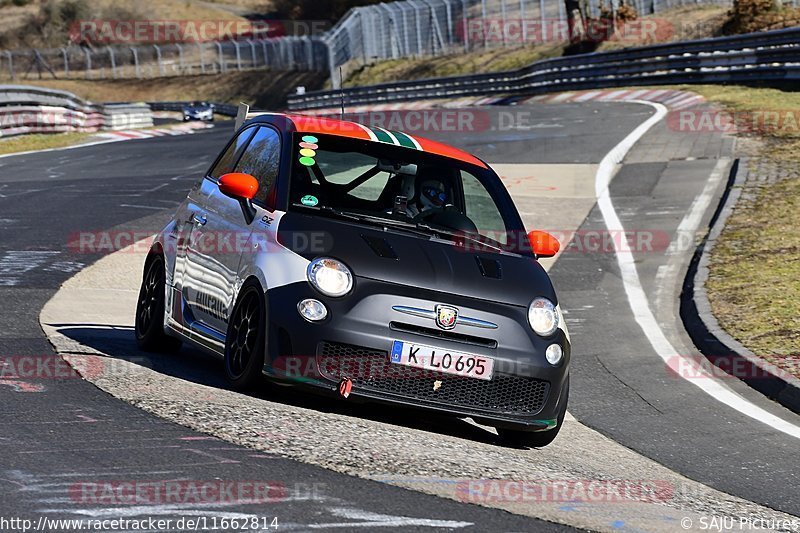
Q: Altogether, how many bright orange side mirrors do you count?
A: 2